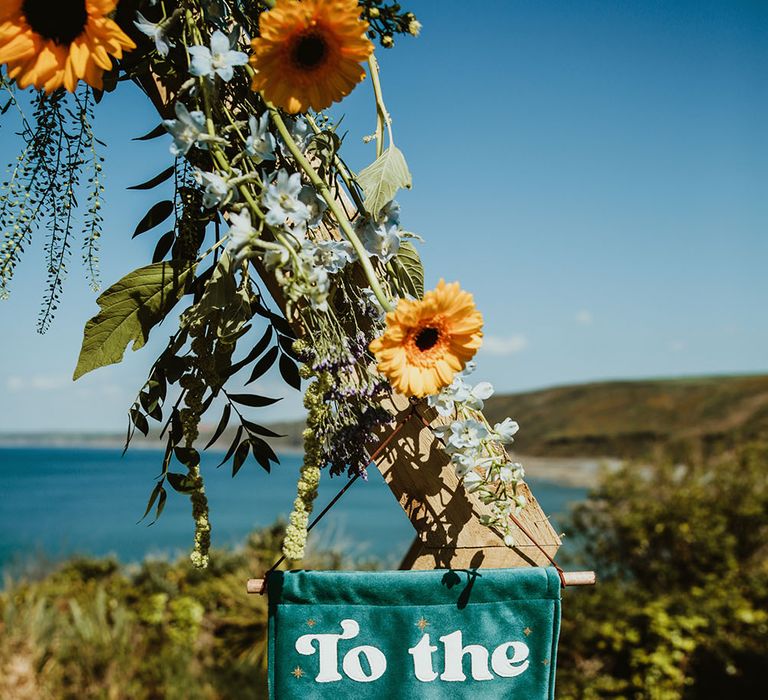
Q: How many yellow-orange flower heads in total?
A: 3